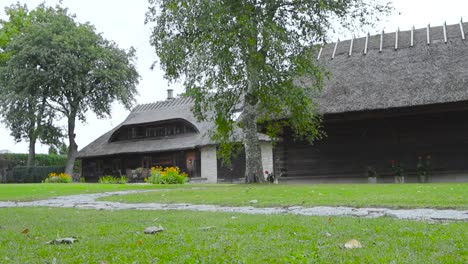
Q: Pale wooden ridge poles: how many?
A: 10